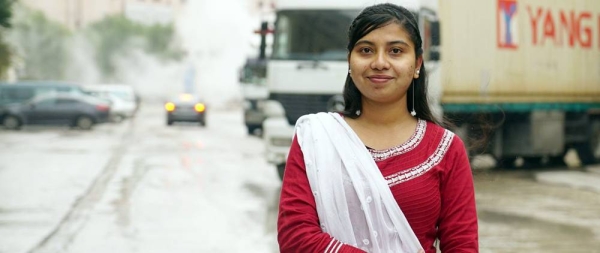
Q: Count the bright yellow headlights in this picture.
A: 2